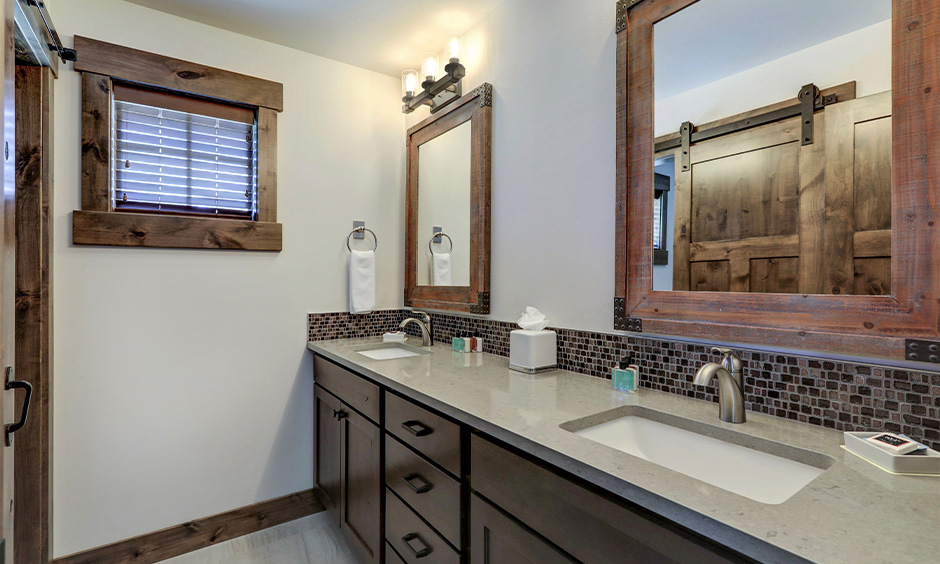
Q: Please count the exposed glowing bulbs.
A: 3